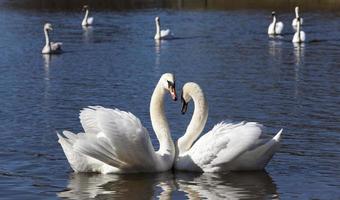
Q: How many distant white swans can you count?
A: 6